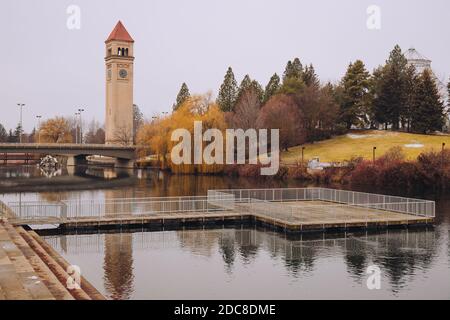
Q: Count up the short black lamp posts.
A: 3